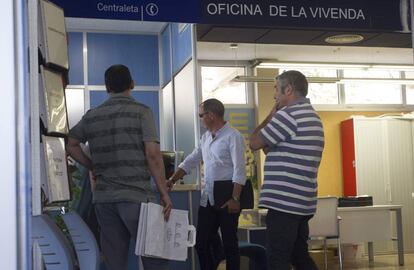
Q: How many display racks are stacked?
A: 3